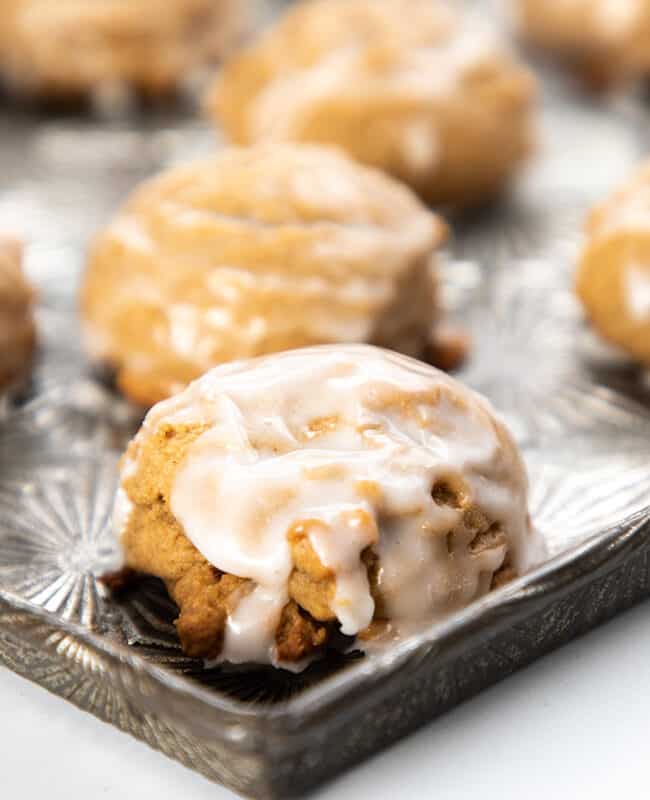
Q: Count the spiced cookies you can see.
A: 7